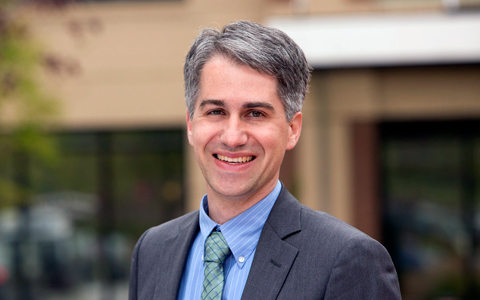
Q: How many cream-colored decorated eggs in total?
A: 0